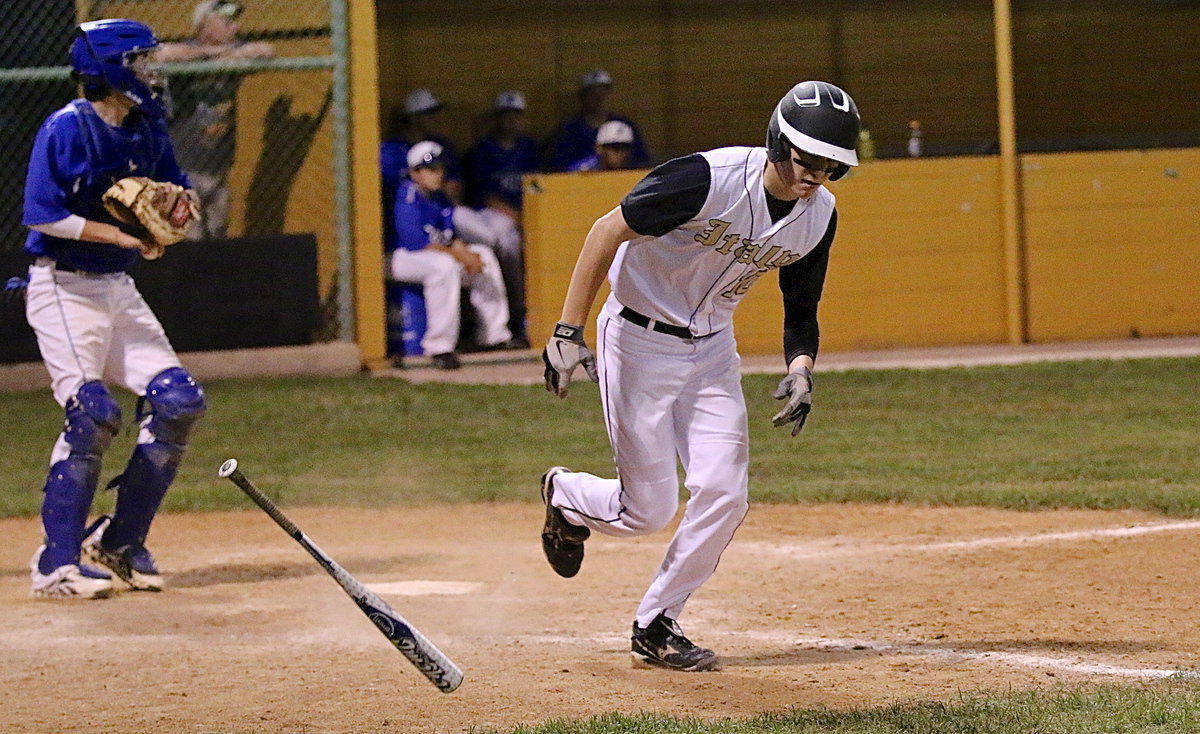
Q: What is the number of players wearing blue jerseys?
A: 6